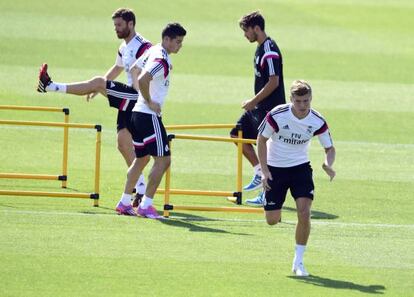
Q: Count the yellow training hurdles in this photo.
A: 4